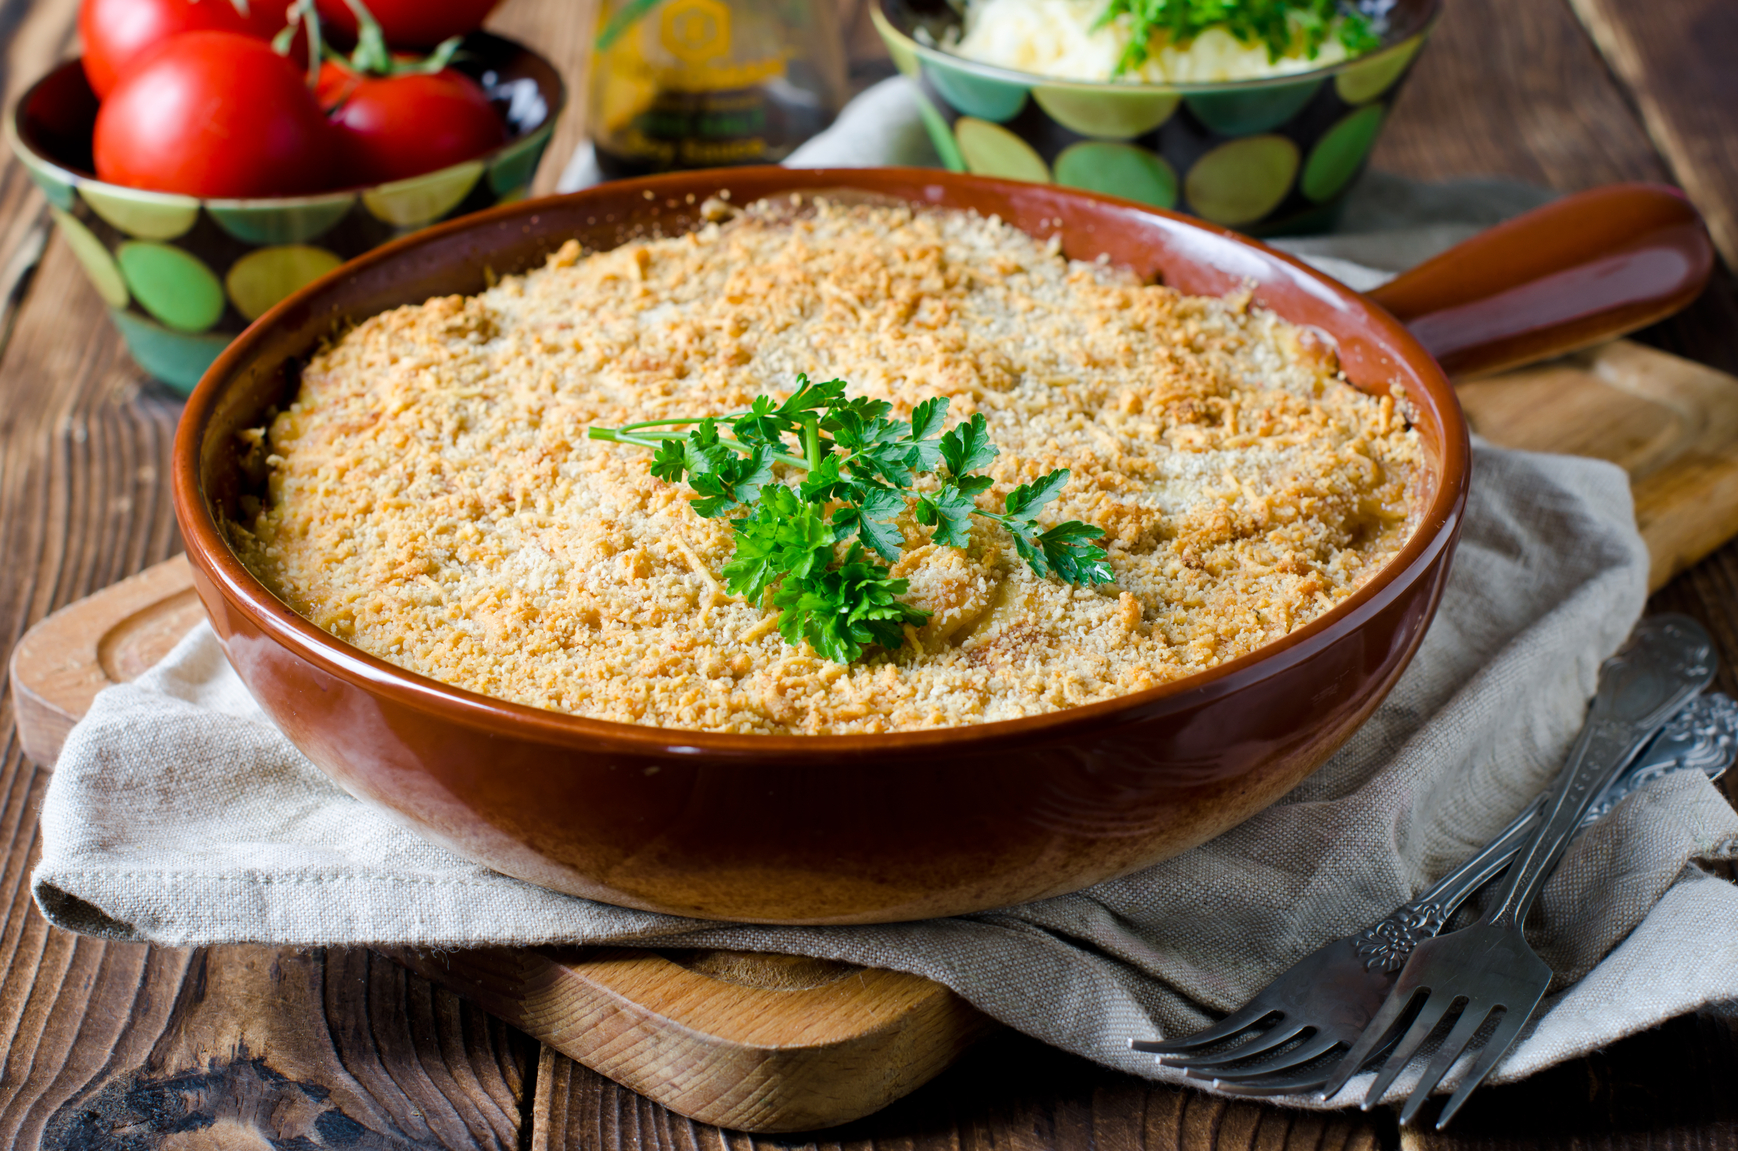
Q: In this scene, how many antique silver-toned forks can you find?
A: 2